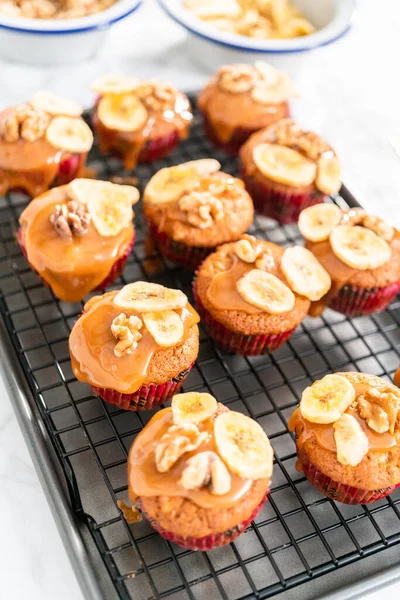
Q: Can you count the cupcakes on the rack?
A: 11